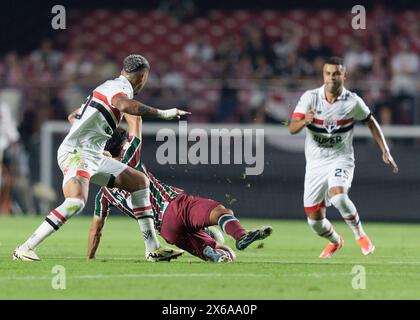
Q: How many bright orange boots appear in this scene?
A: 2